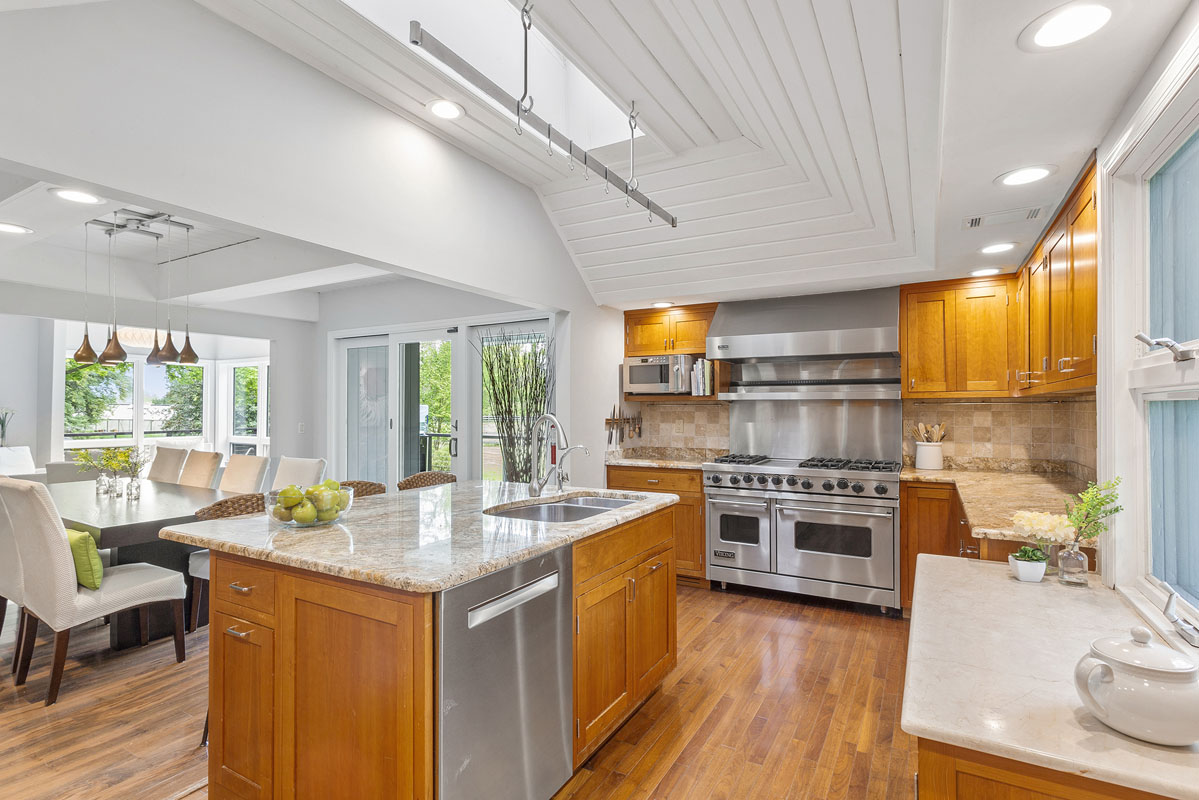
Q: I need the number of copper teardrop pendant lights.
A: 6